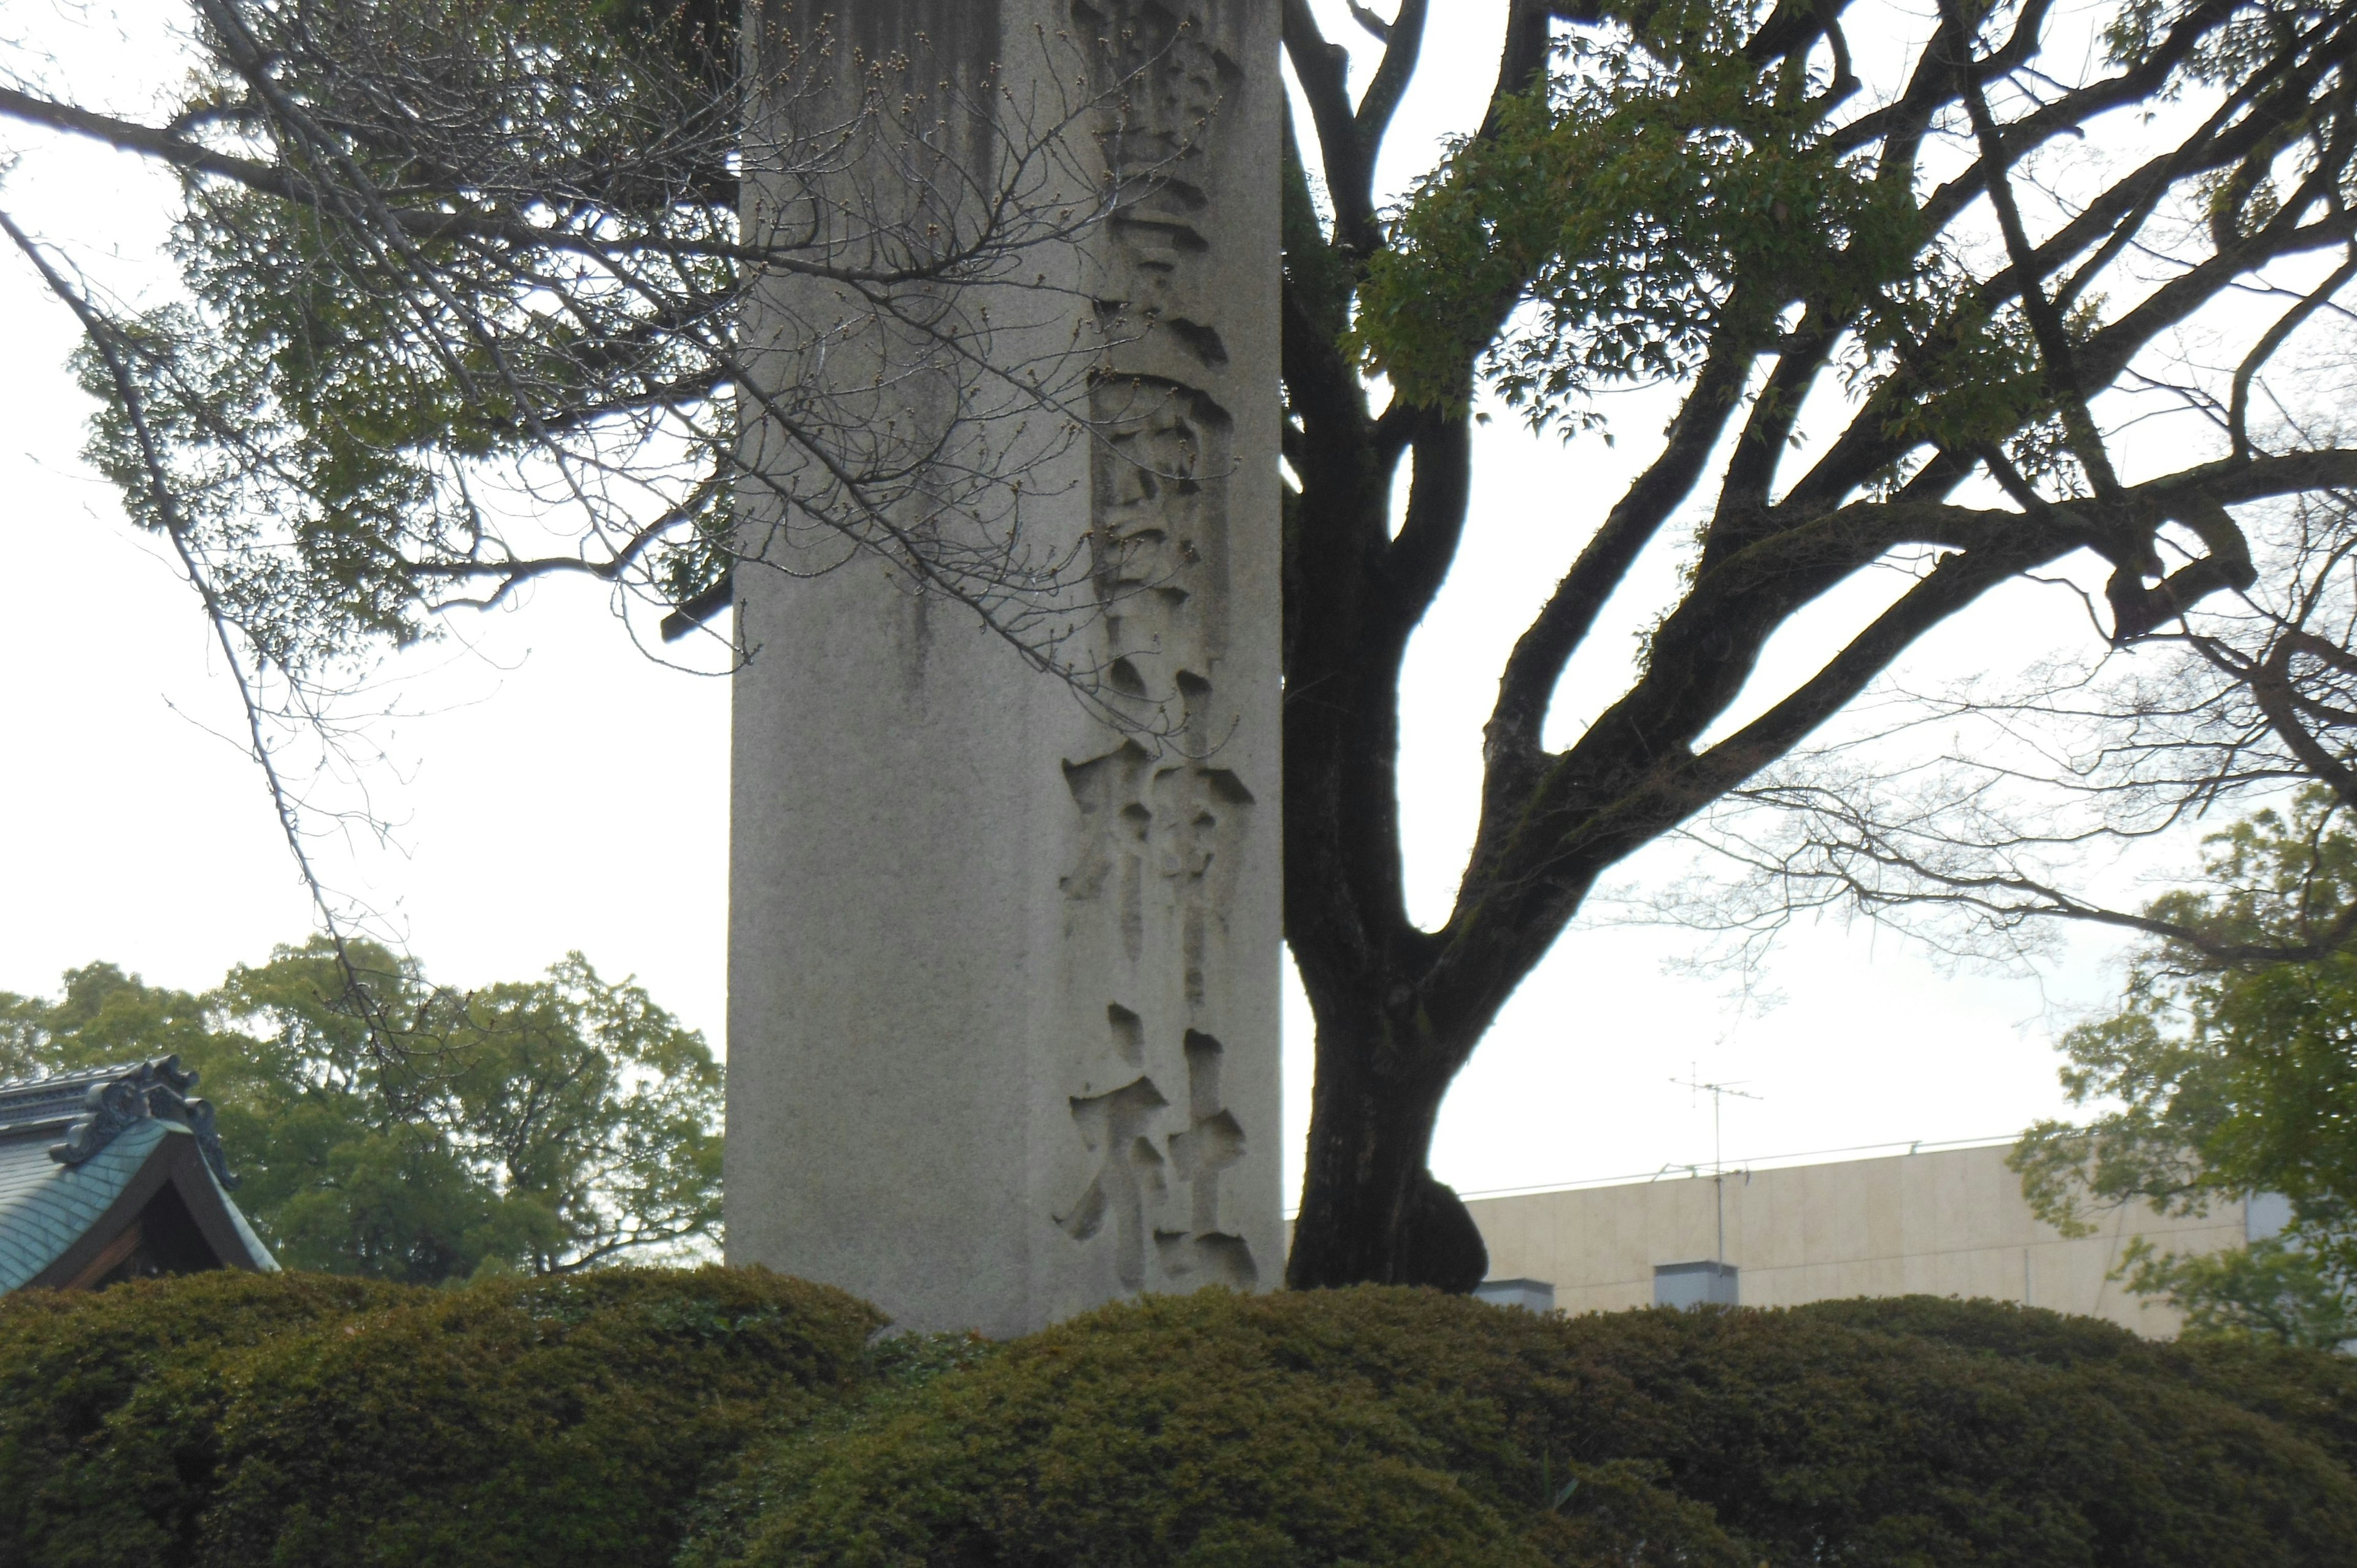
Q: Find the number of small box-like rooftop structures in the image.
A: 2